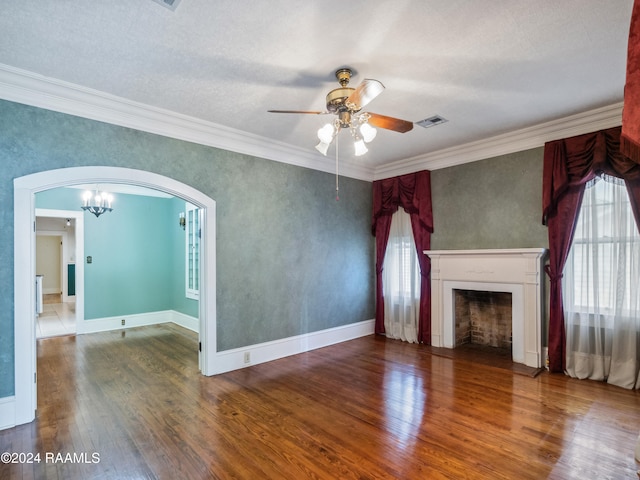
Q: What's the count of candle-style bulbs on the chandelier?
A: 5